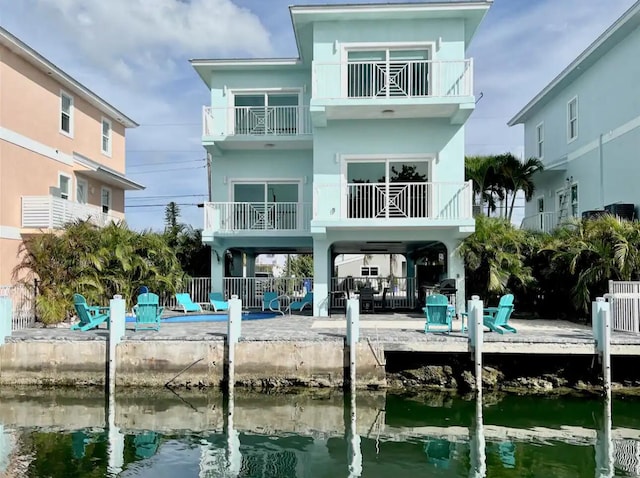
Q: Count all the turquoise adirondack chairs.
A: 4